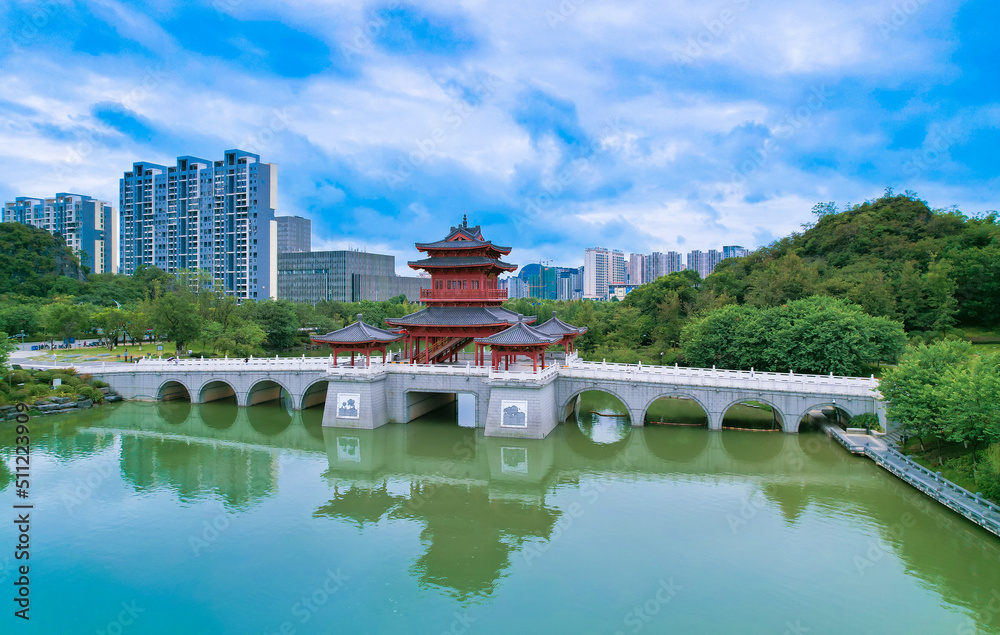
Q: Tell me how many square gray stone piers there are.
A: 2